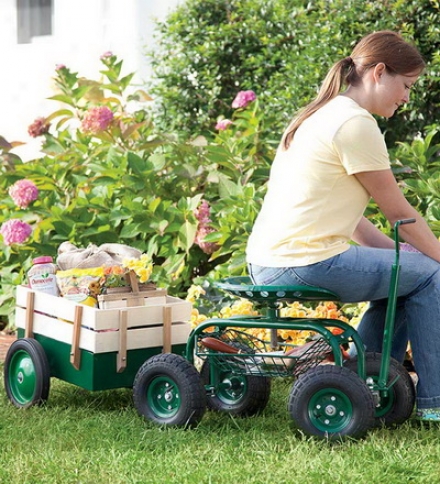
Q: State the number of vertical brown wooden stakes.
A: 4